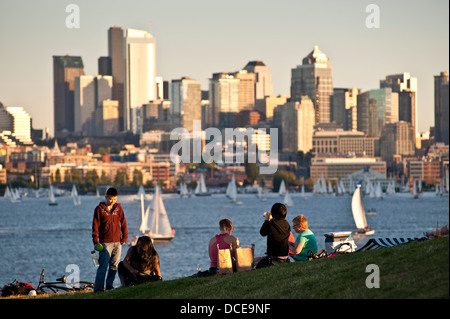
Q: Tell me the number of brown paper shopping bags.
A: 2